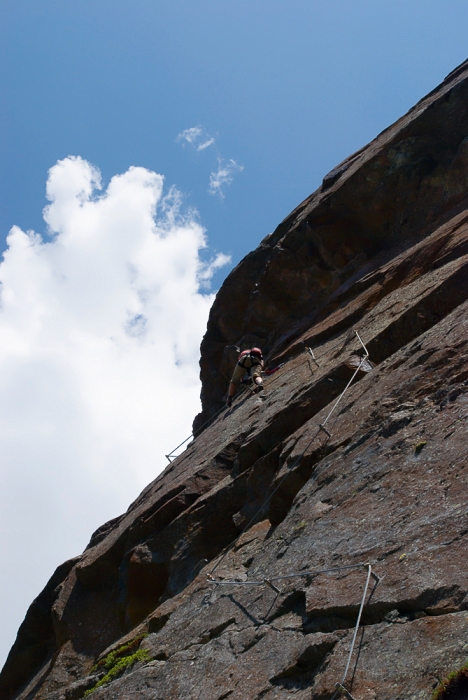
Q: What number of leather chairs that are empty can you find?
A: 0